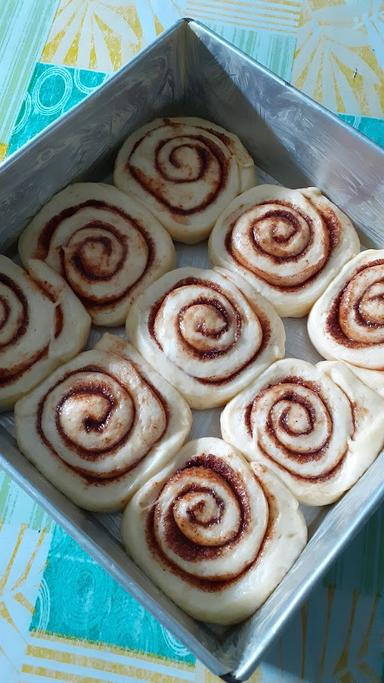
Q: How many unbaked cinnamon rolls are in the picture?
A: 9